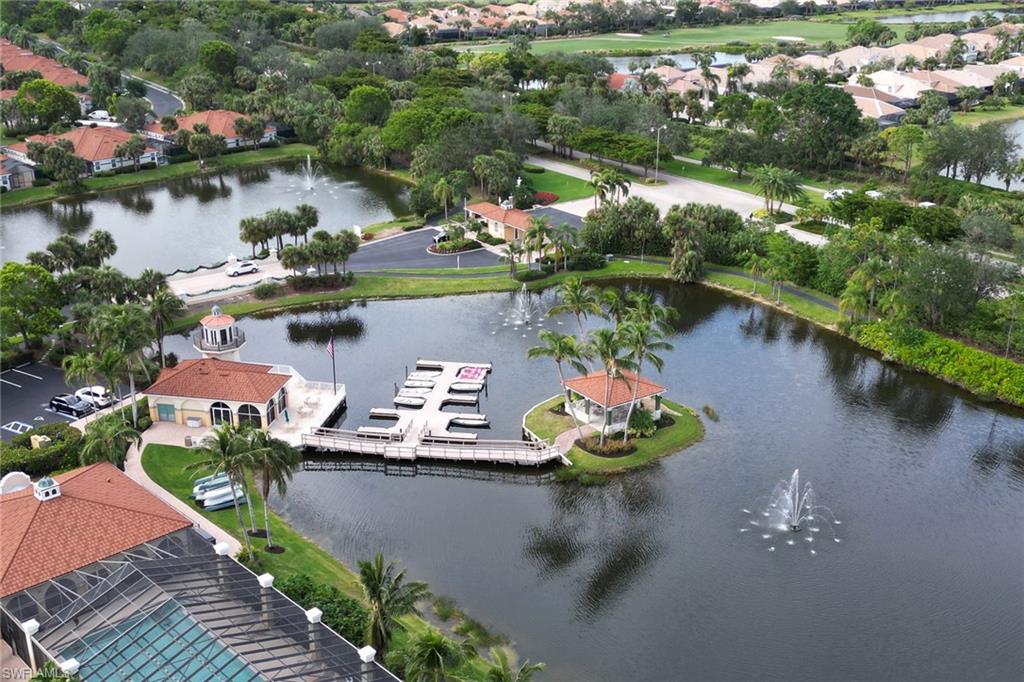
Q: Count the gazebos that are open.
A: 1